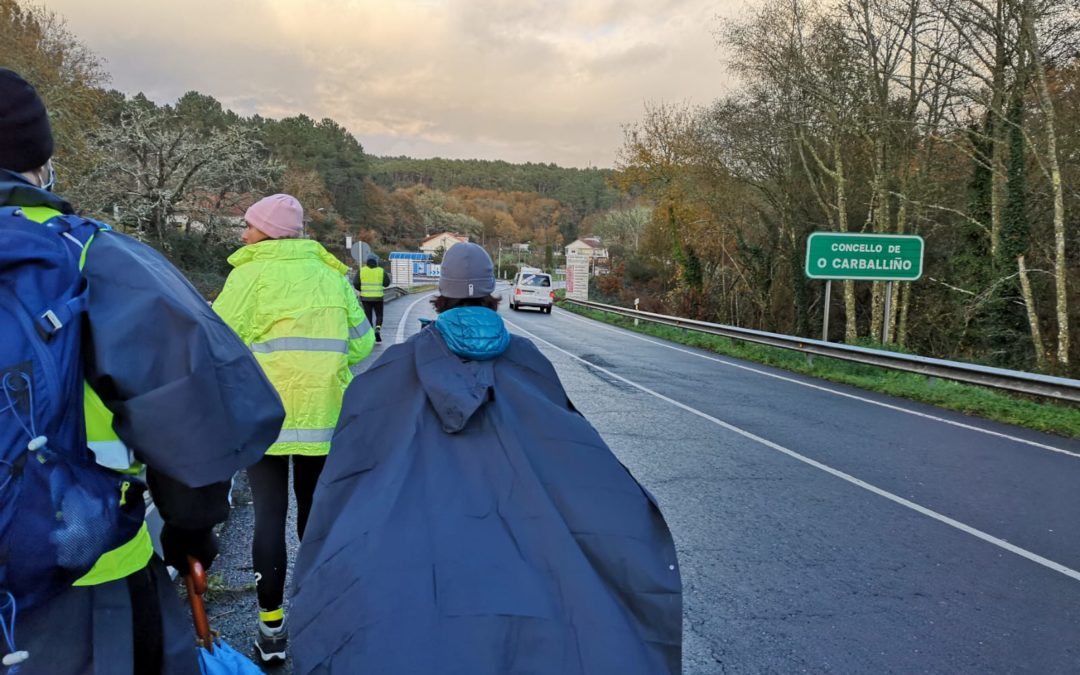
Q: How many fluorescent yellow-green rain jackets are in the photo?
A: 1